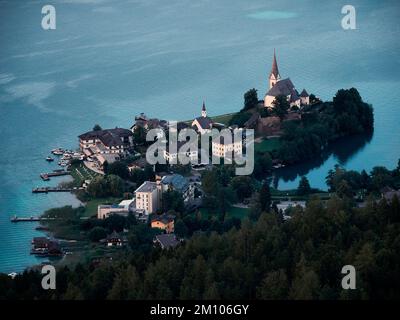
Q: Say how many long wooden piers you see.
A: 3